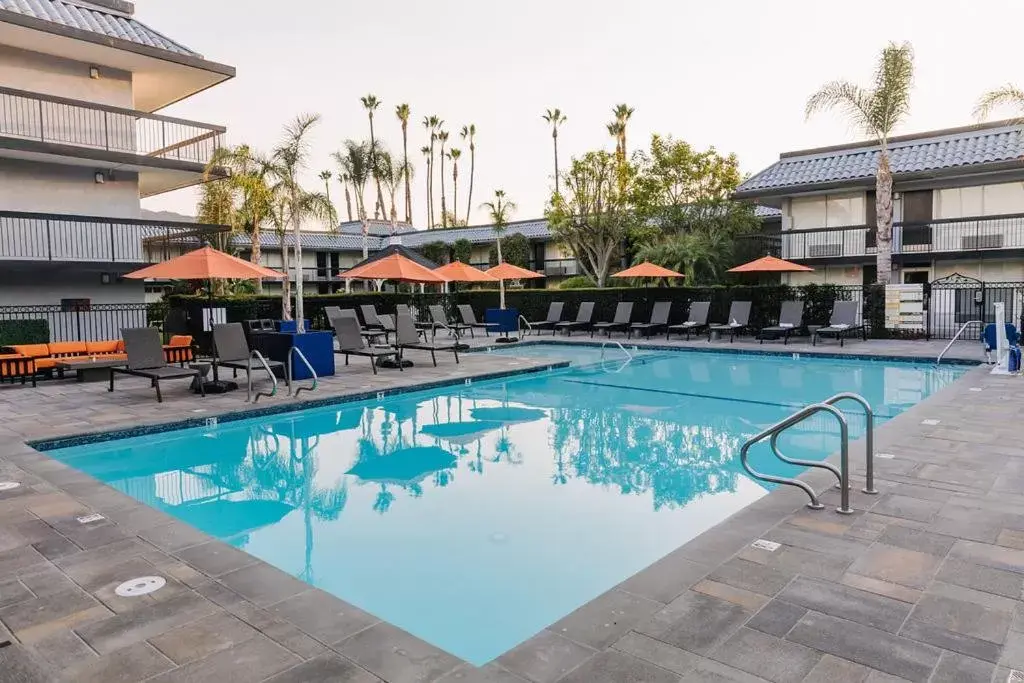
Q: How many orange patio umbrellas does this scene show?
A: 6